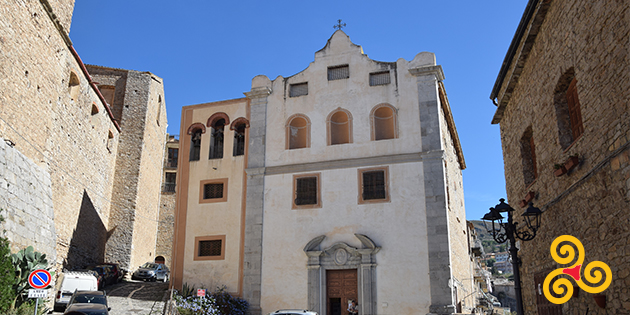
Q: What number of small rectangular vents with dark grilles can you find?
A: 3